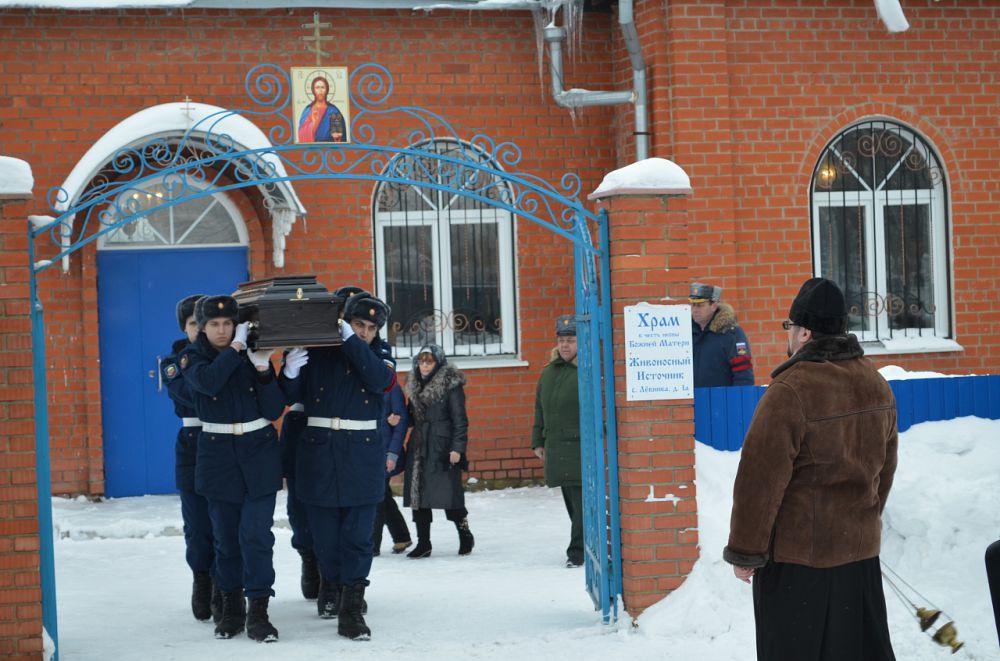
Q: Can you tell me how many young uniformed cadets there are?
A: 4